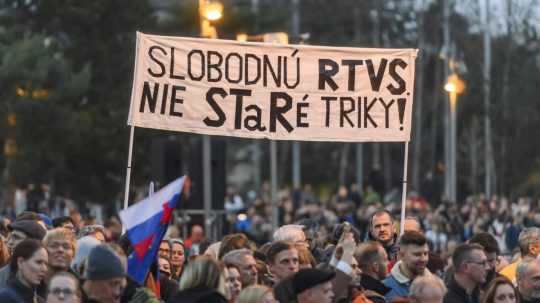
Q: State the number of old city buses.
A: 0